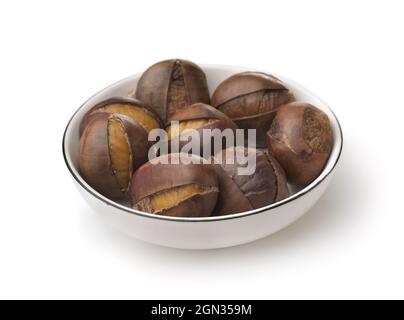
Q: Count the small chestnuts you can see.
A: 8